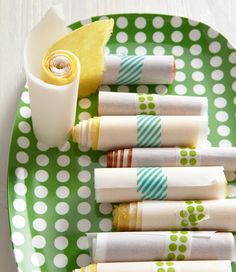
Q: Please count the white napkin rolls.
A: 9